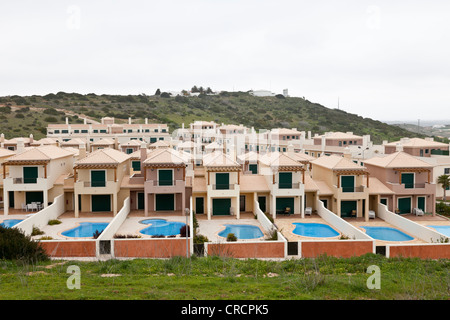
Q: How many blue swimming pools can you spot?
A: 7